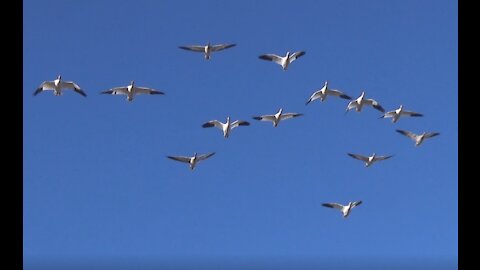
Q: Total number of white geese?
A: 13